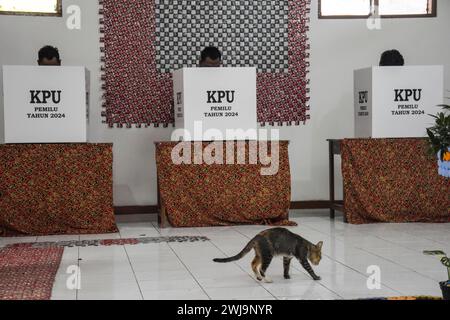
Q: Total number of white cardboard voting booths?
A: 3